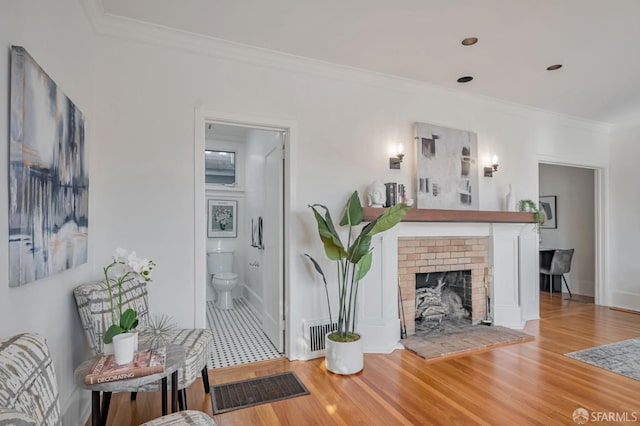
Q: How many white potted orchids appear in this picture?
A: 1